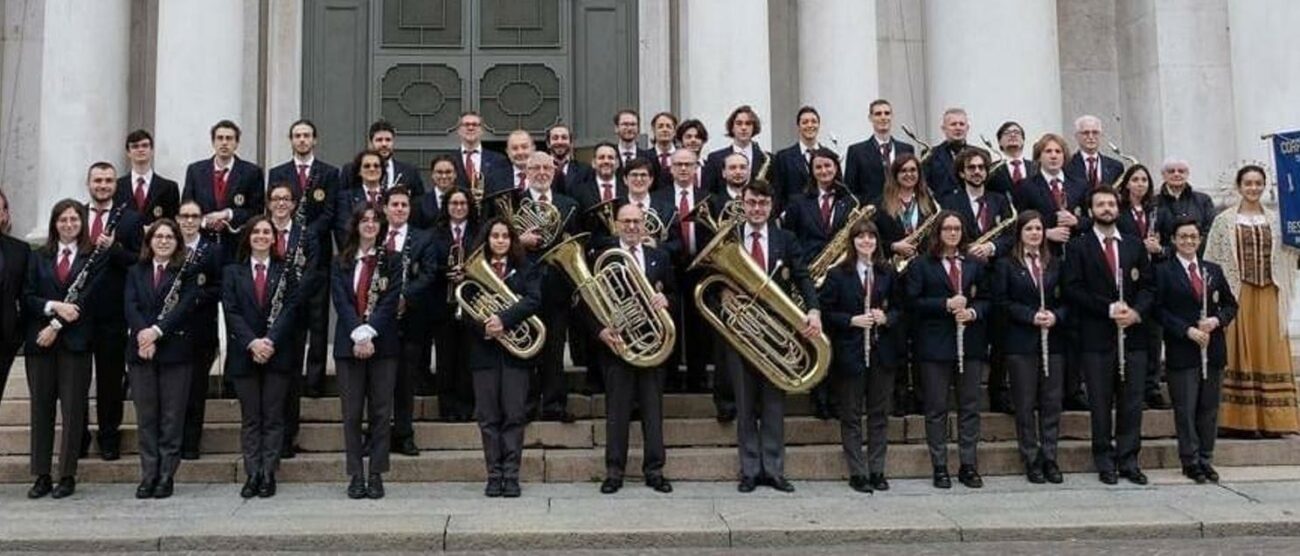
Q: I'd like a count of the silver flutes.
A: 5